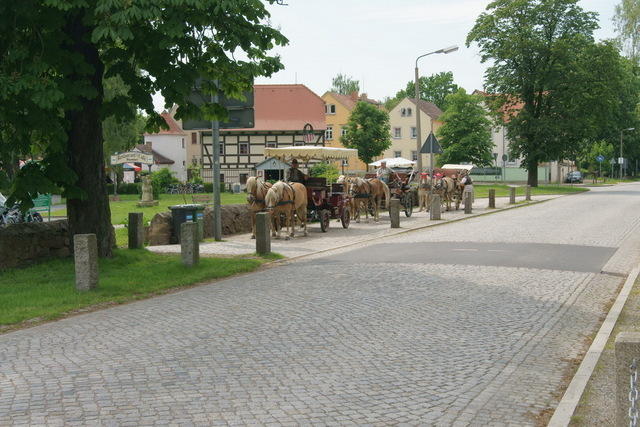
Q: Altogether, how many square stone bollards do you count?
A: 11